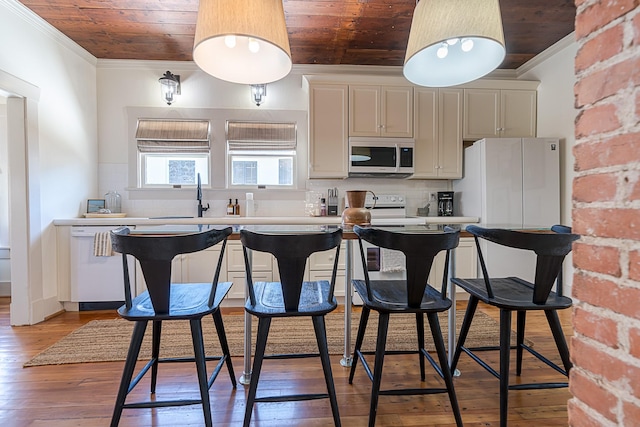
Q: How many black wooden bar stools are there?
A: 4